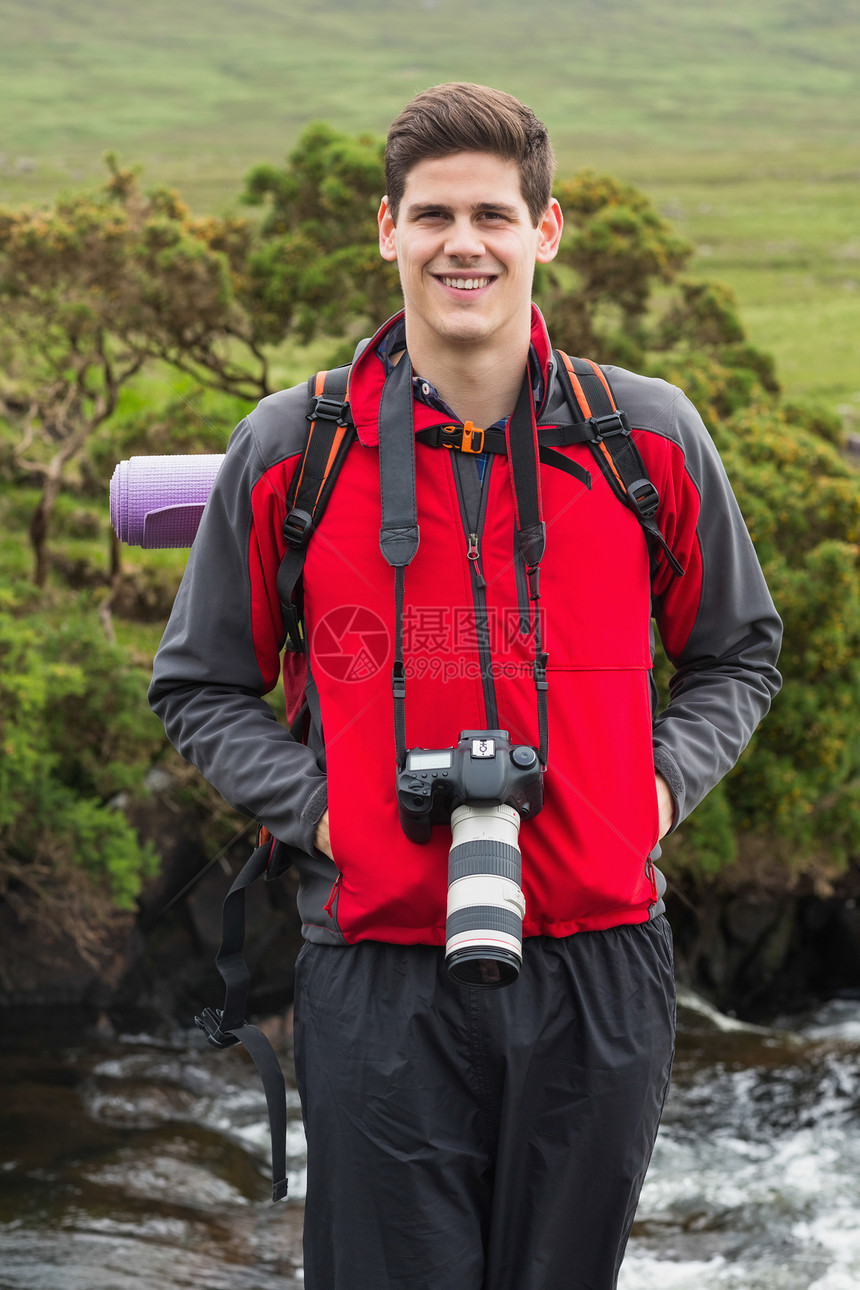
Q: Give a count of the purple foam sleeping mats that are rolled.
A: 1